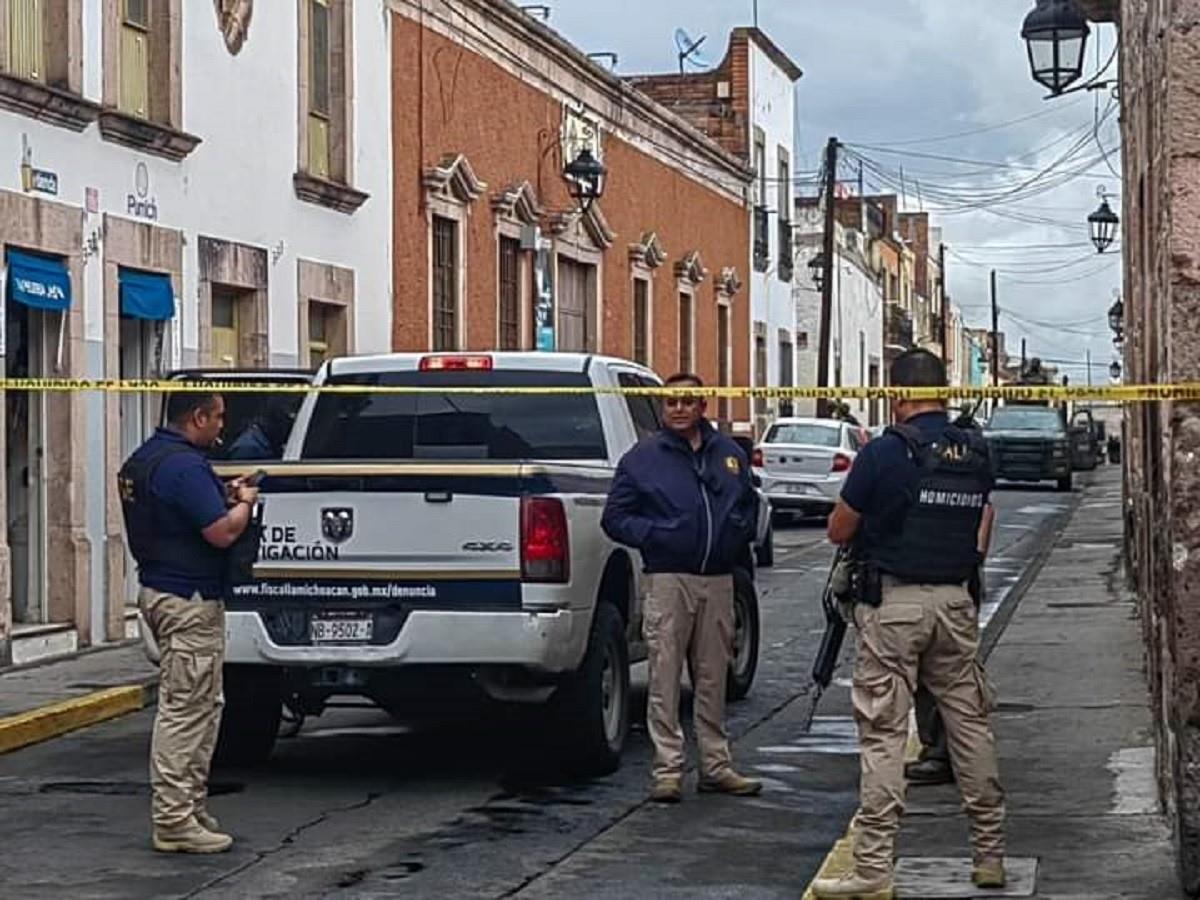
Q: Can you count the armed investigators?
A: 1